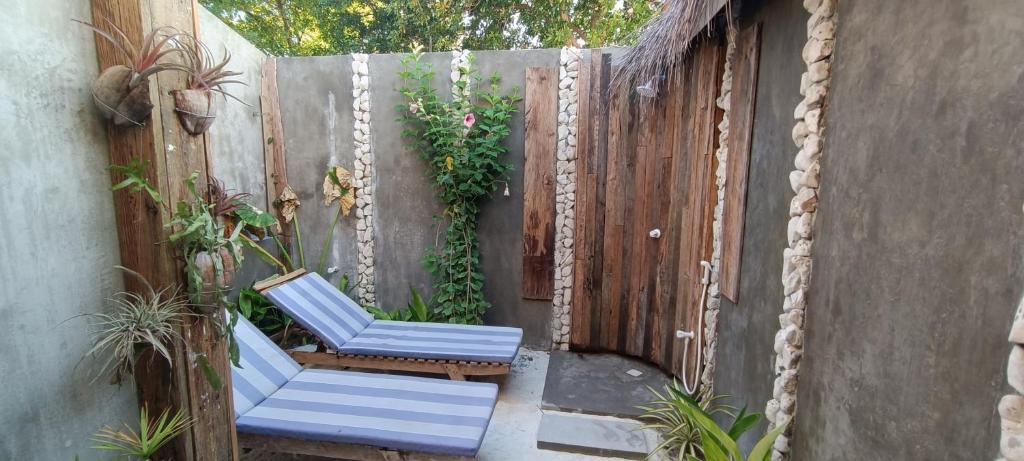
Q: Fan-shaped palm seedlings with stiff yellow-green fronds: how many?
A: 1